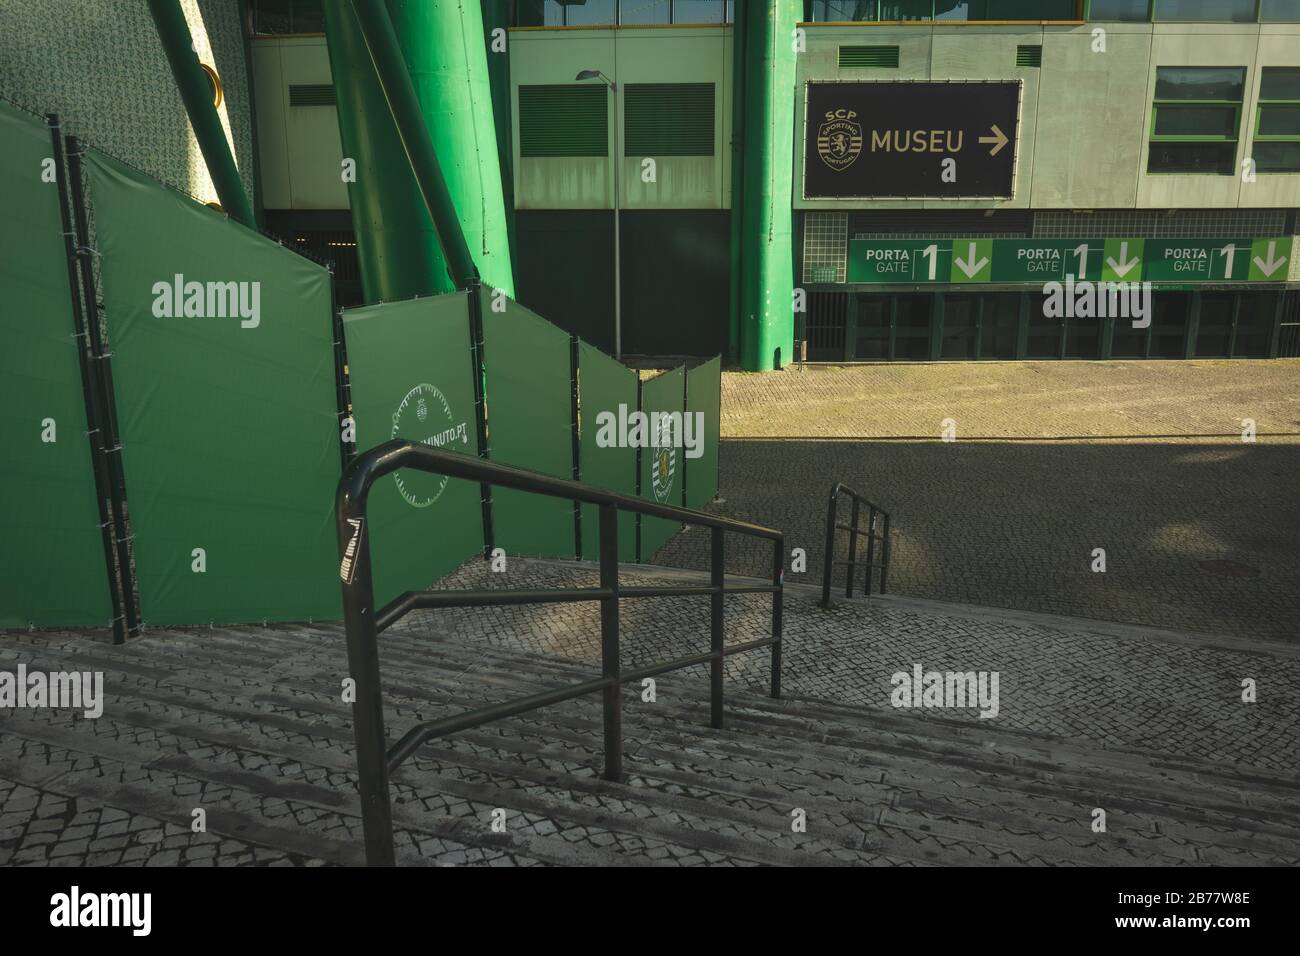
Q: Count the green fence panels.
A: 7